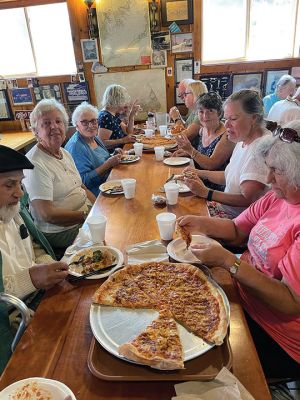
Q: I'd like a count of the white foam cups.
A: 8